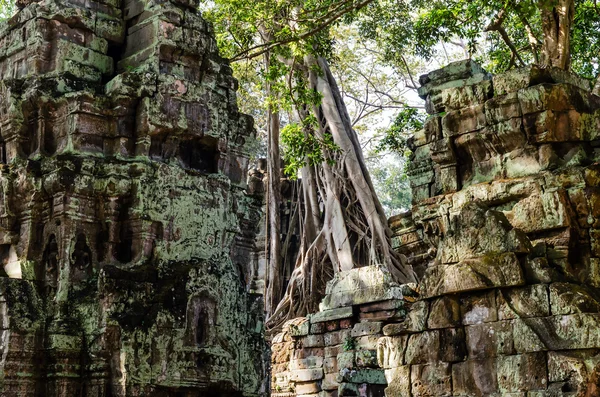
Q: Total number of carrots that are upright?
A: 0